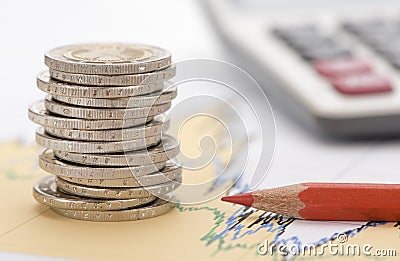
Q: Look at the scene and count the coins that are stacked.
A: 14